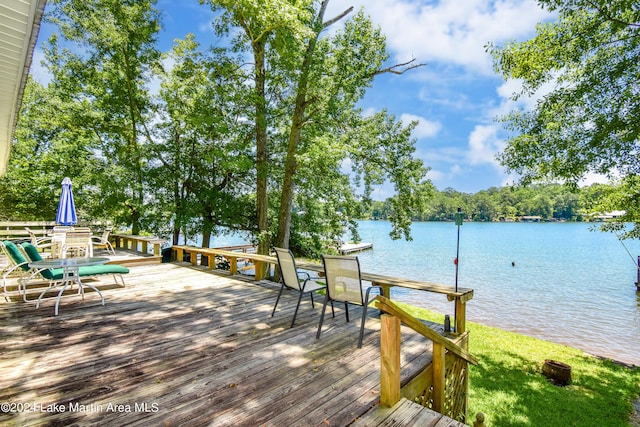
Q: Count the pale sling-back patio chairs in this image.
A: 2